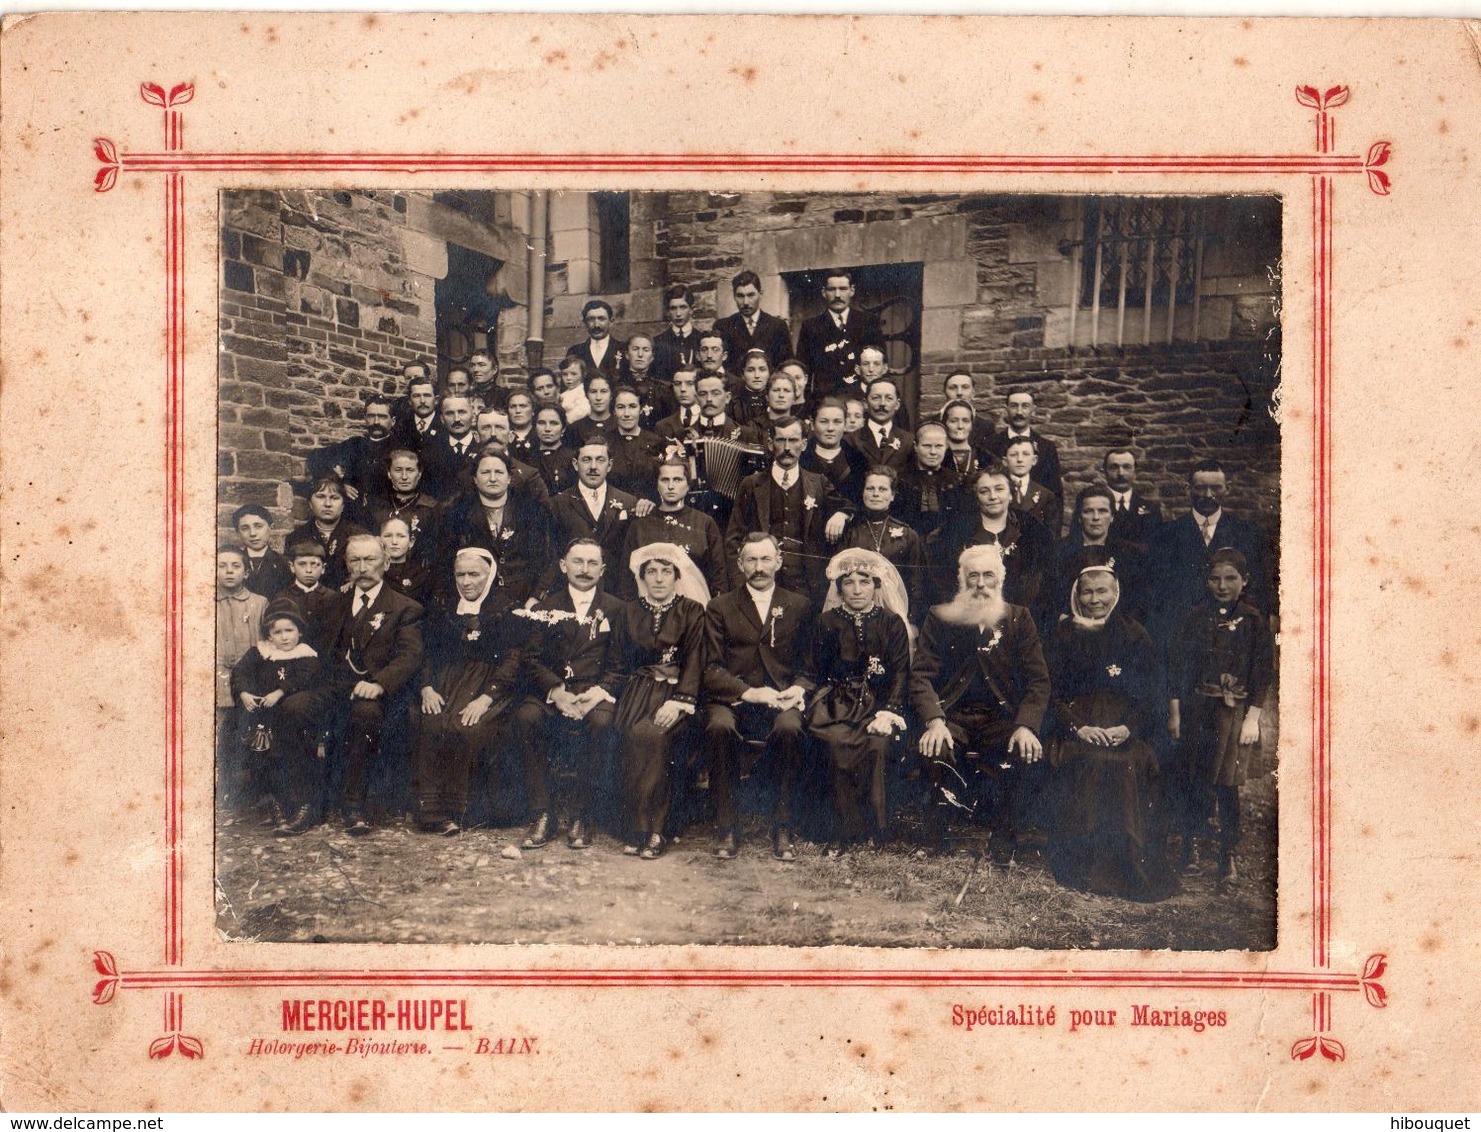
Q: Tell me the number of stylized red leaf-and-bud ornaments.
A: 8